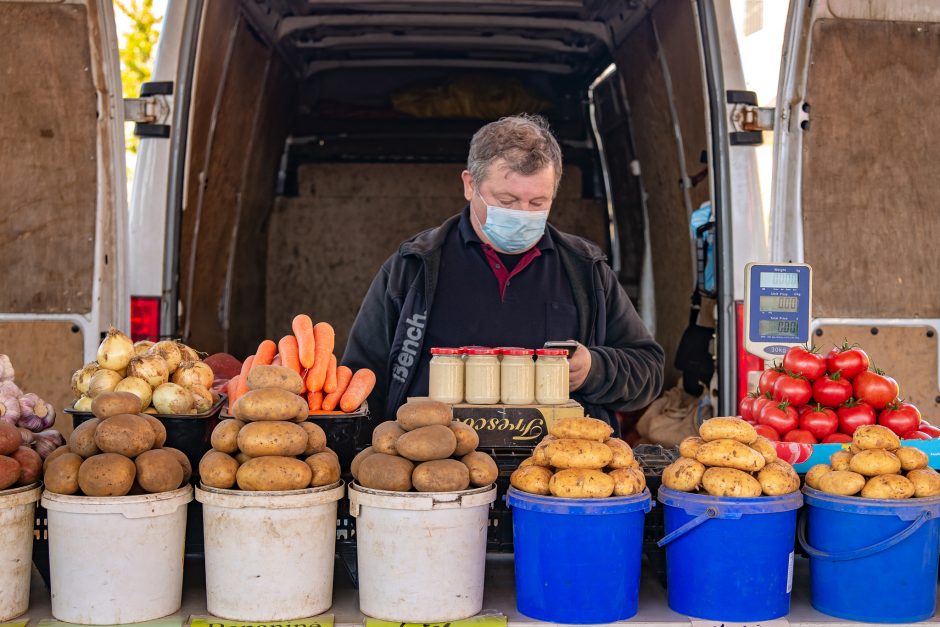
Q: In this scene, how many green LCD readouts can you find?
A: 3